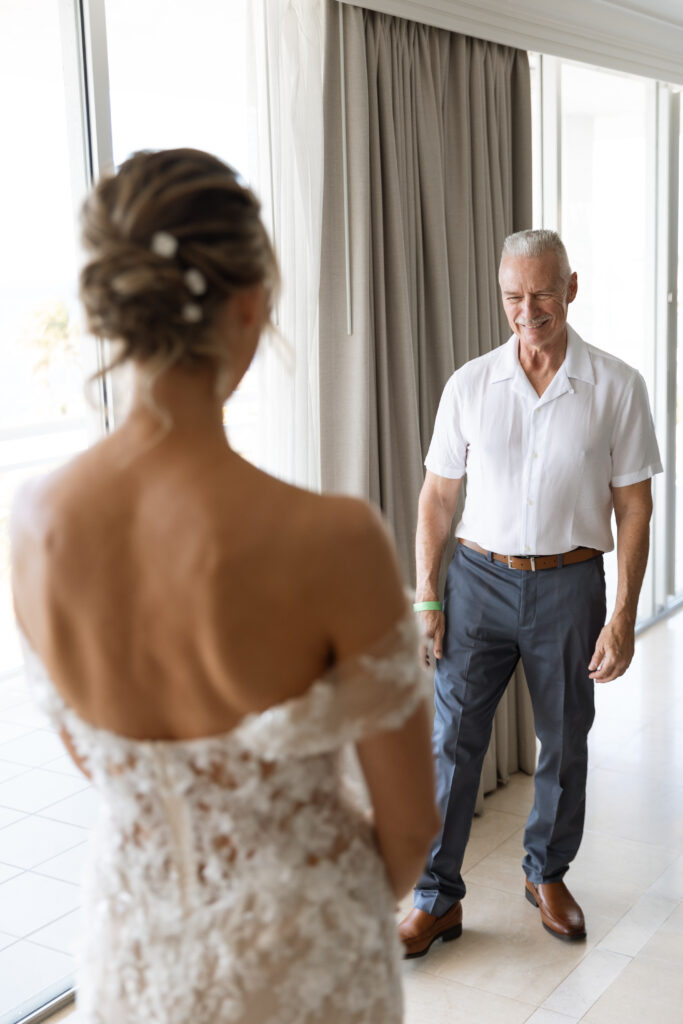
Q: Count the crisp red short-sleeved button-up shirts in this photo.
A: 0